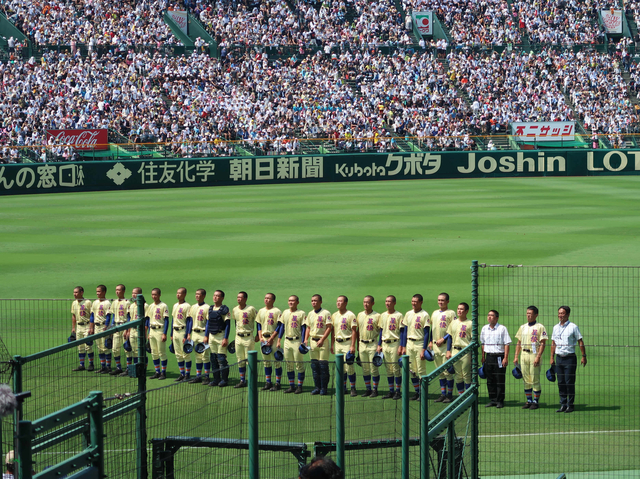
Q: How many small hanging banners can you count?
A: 3